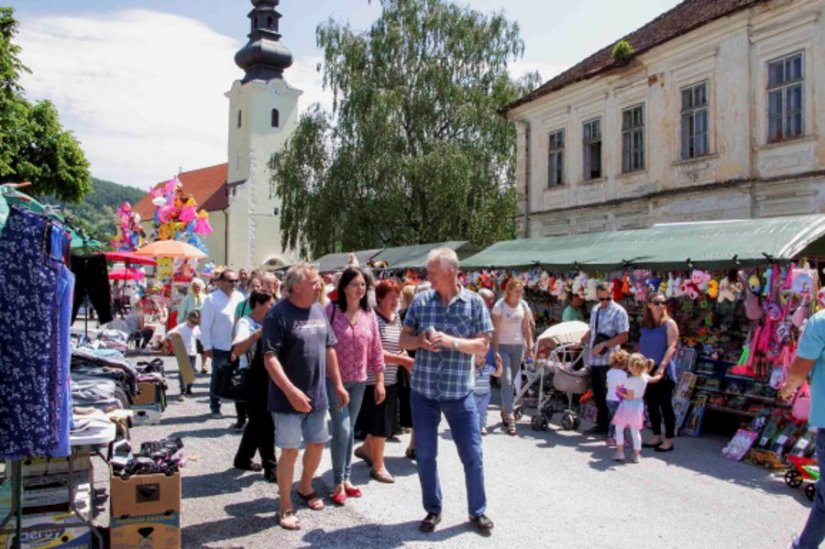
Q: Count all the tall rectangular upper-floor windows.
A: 5